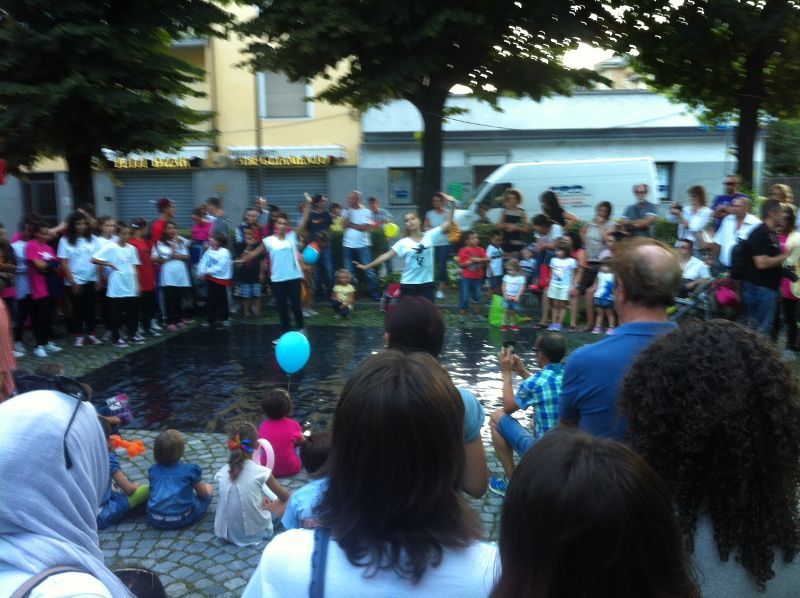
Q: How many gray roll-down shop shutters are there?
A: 2